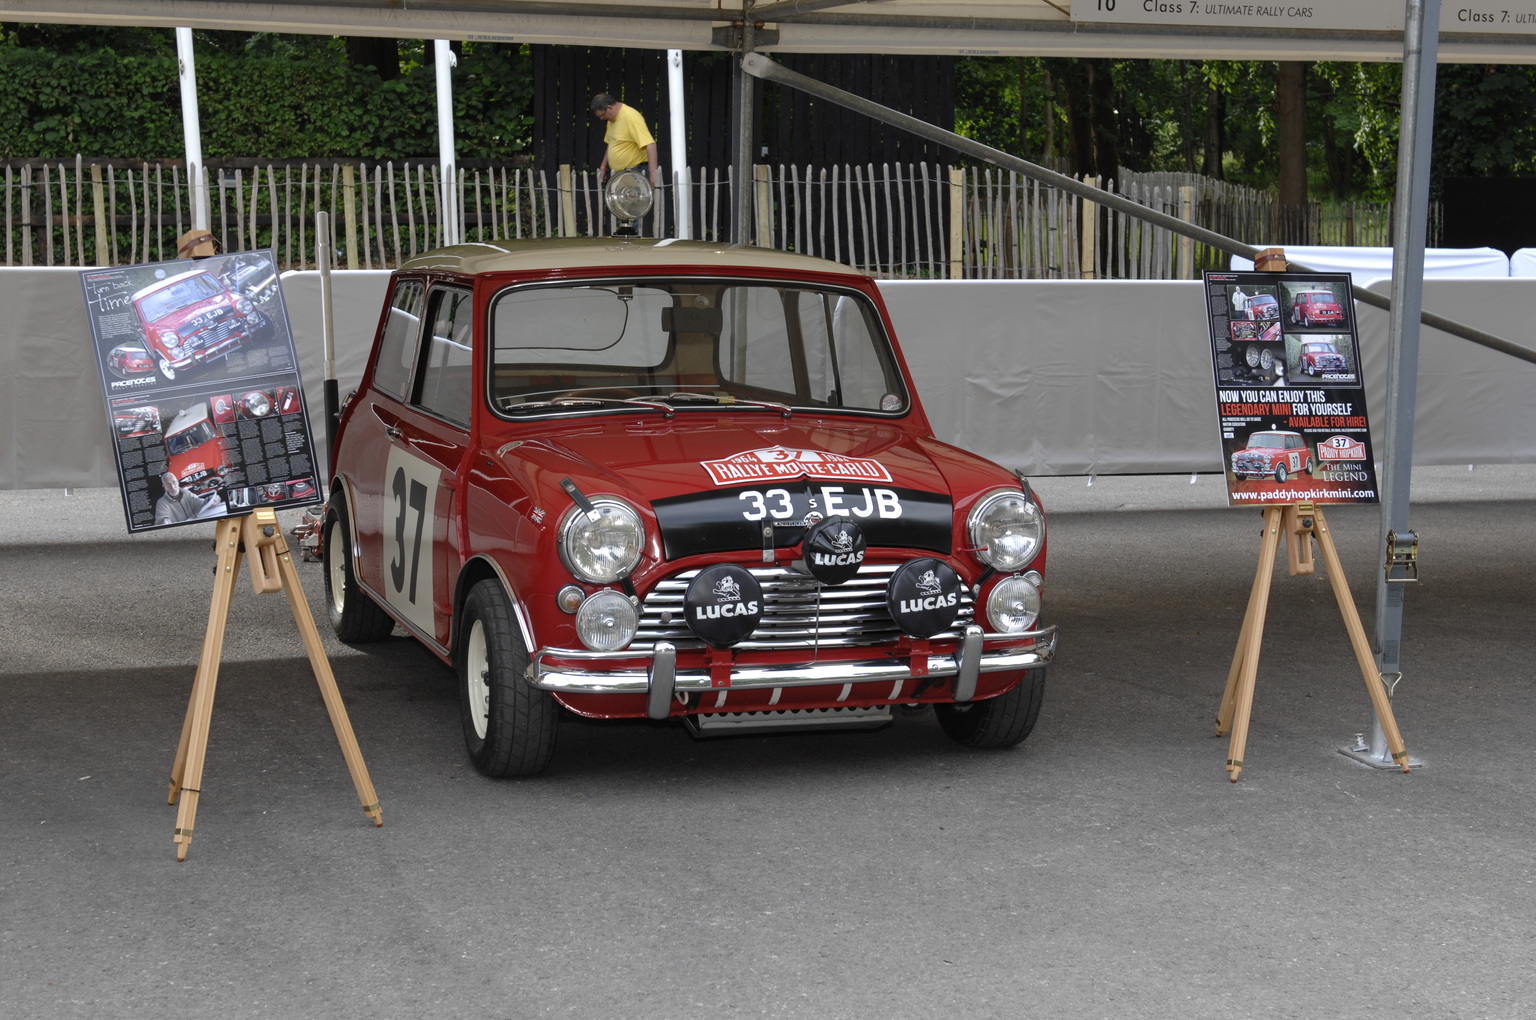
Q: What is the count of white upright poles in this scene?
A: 3